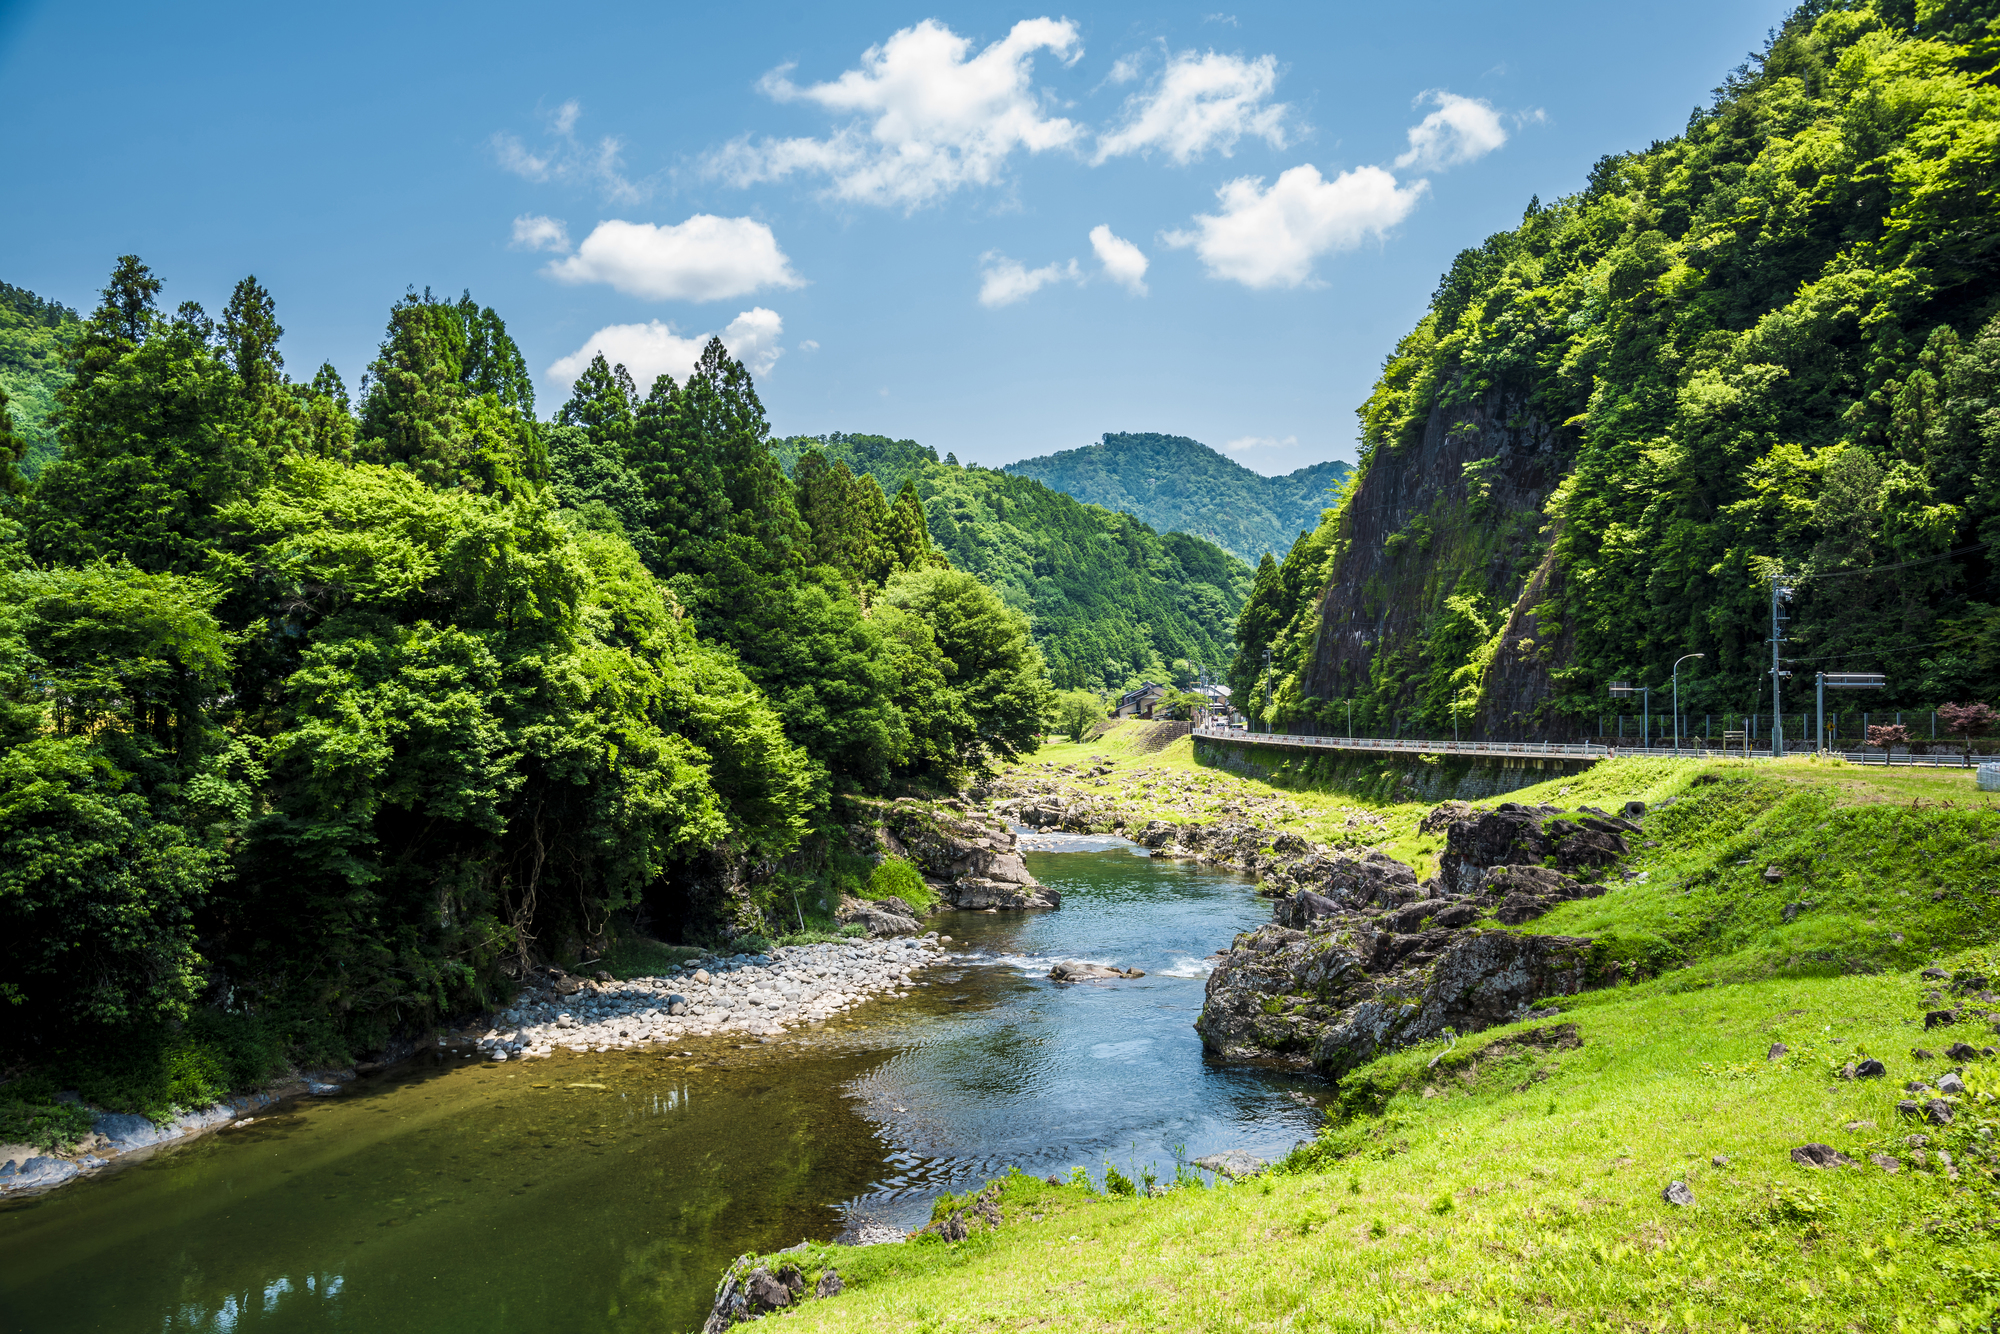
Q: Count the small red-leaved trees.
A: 2